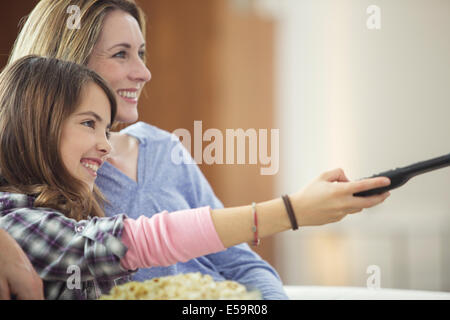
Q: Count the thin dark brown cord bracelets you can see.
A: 1